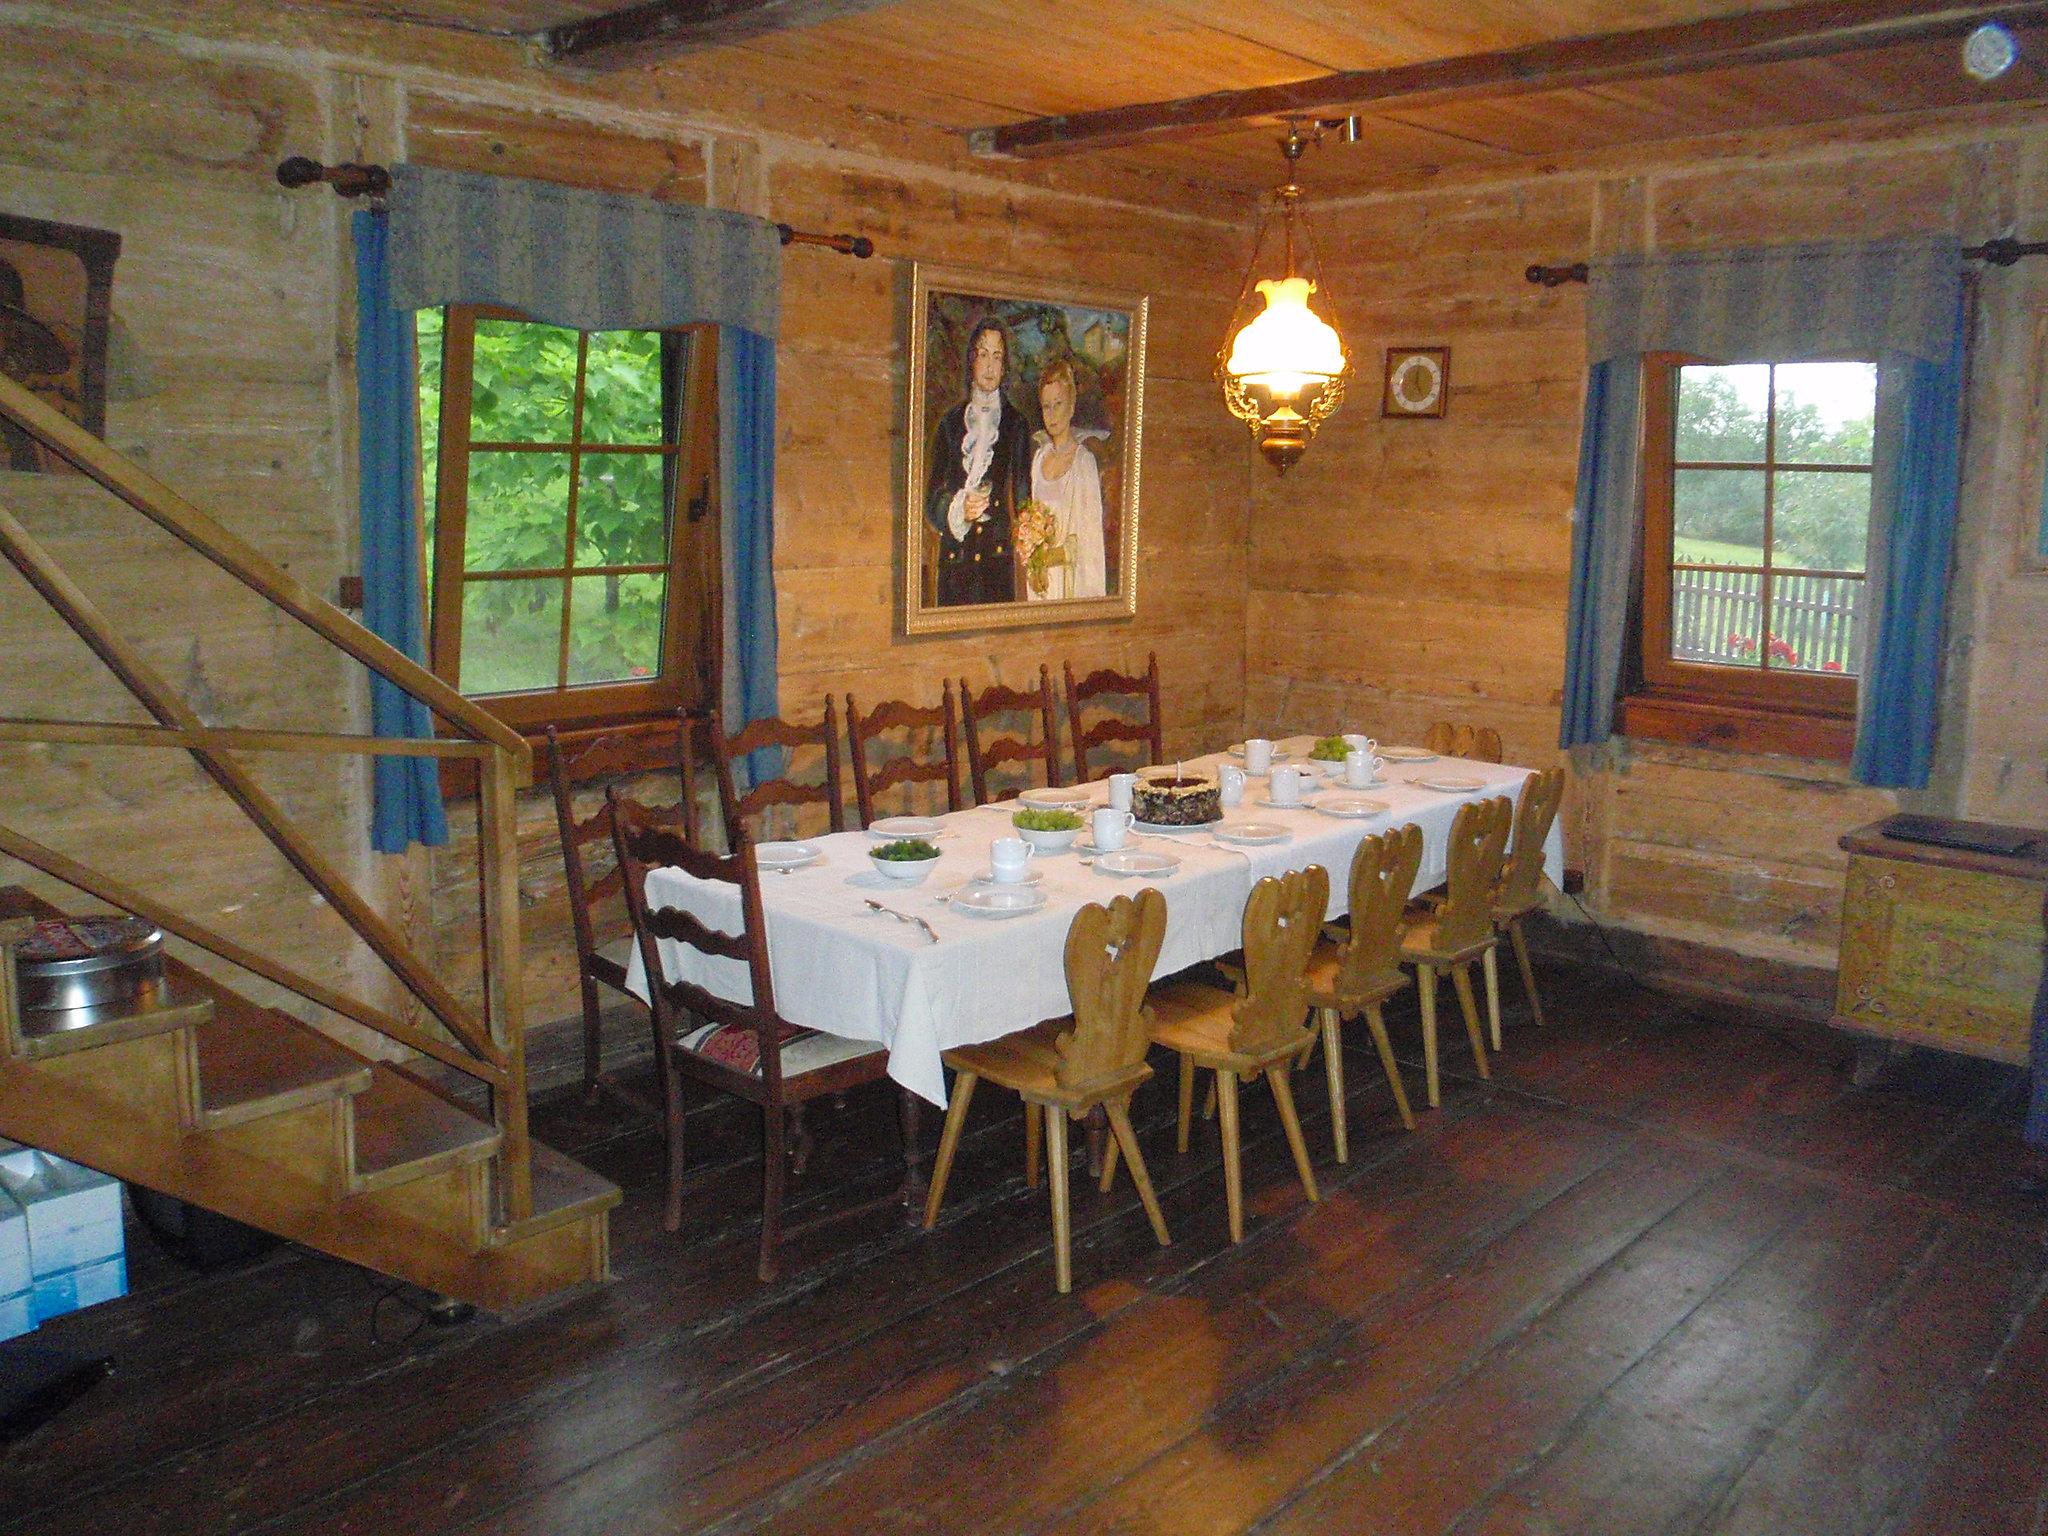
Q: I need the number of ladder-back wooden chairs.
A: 6